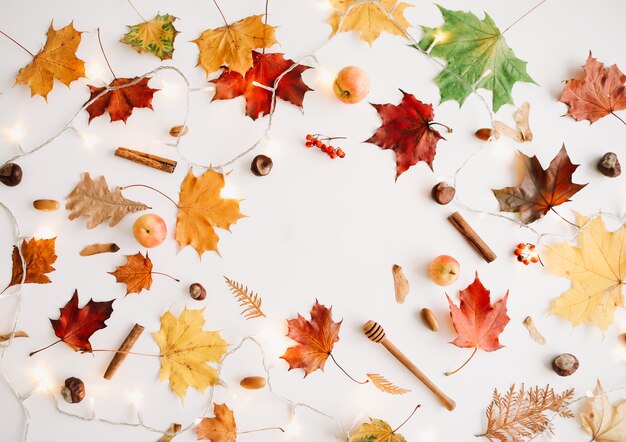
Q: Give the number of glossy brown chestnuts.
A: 7